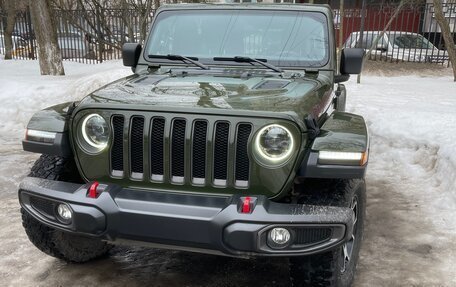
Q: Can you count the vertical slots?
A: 7